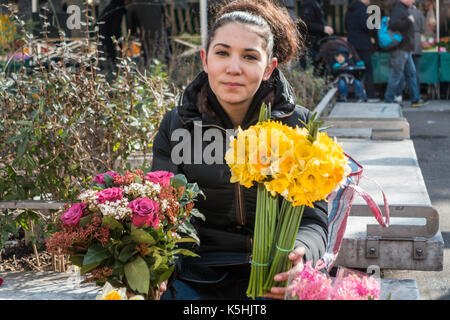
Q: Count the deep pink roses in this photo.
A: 5